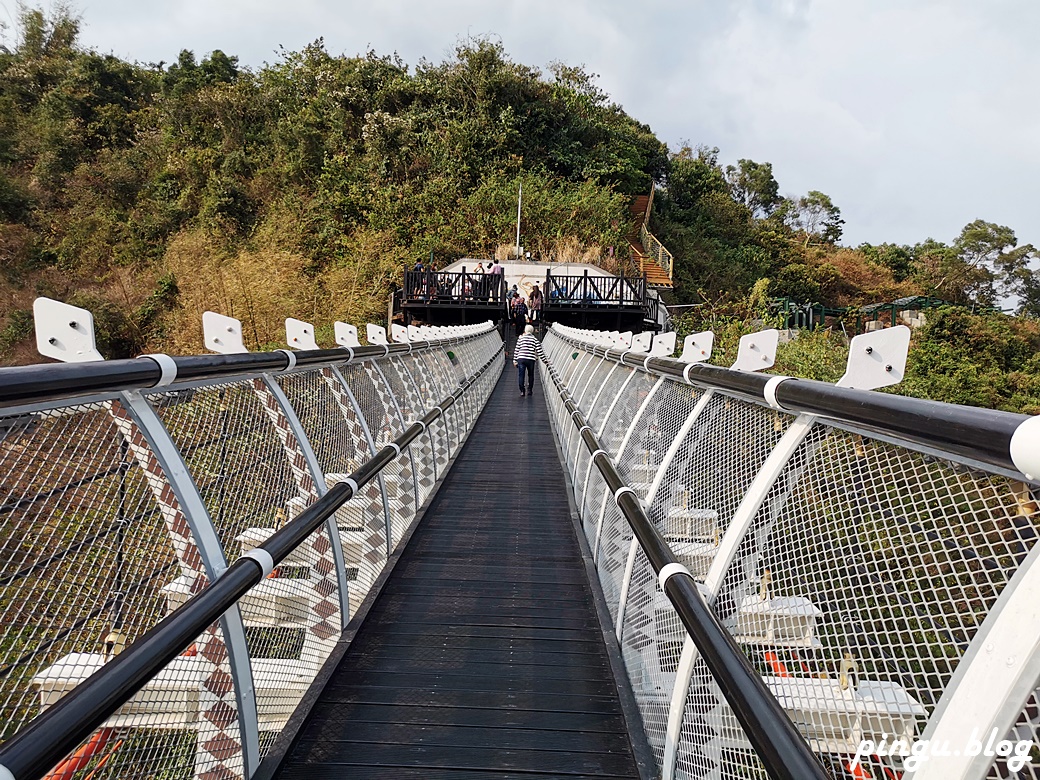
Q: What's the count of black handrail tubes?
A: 4